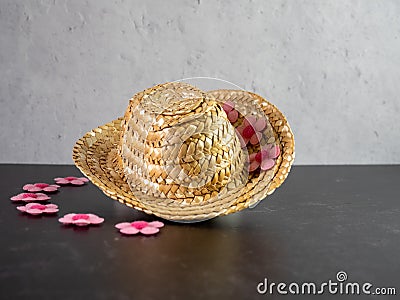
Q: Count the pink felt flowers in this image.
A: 9